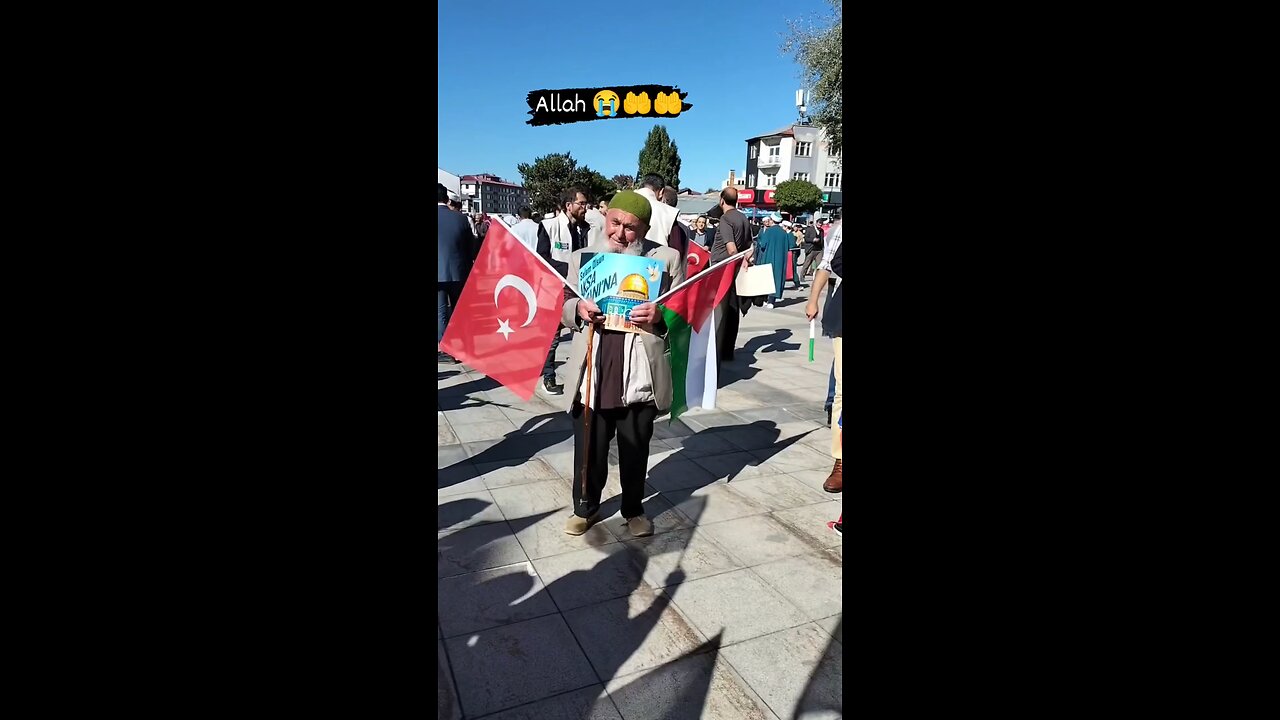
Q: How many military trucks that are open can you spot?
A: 0